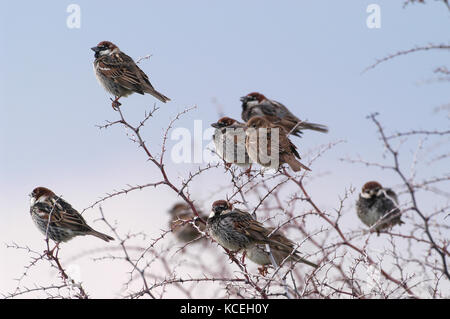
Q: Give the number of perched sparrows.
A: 9